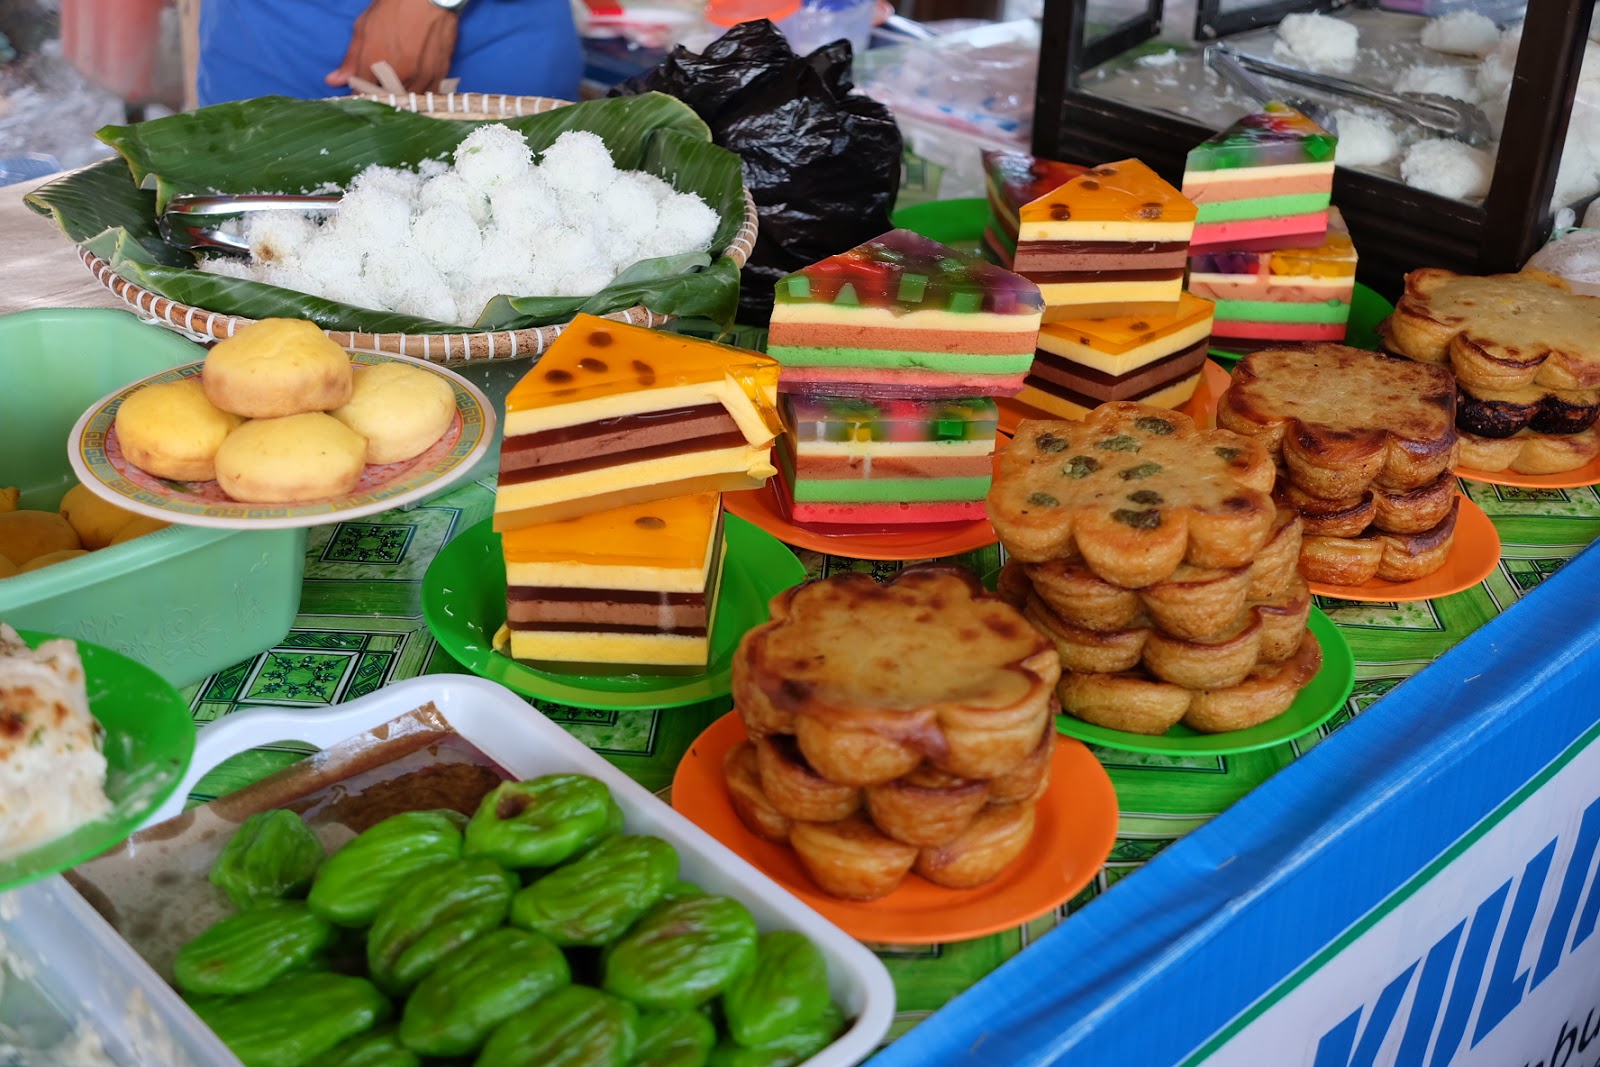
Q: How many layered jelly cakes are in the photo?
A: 9